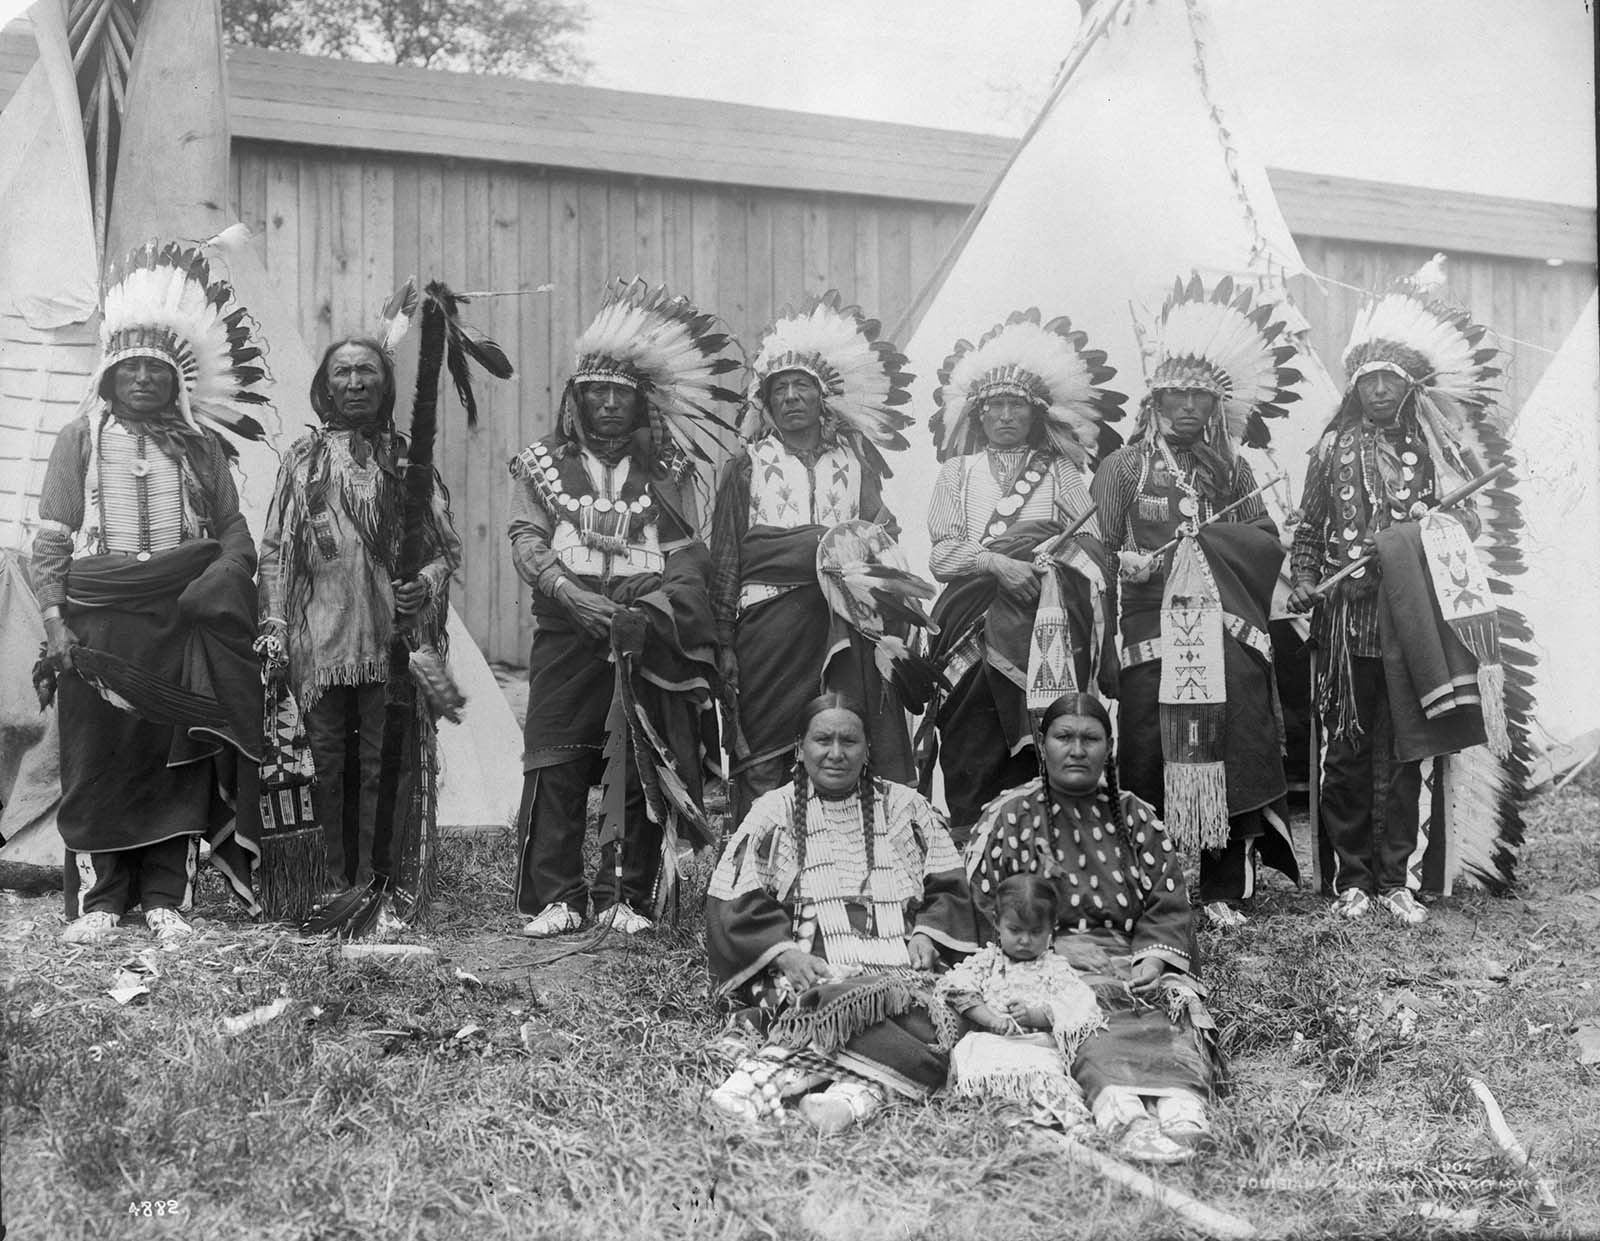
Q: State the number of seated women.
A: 2